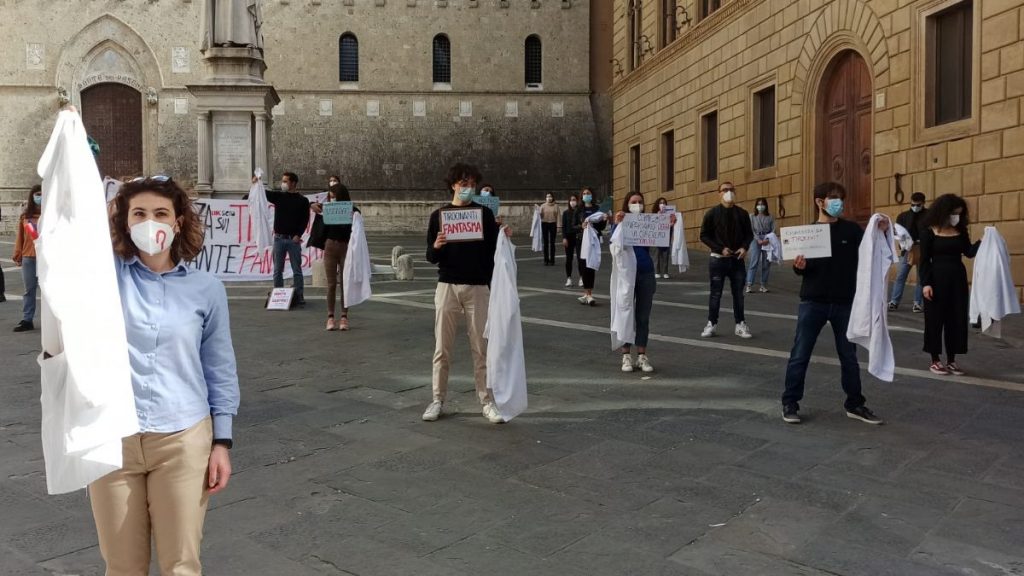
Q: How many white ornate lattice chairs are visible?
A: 0